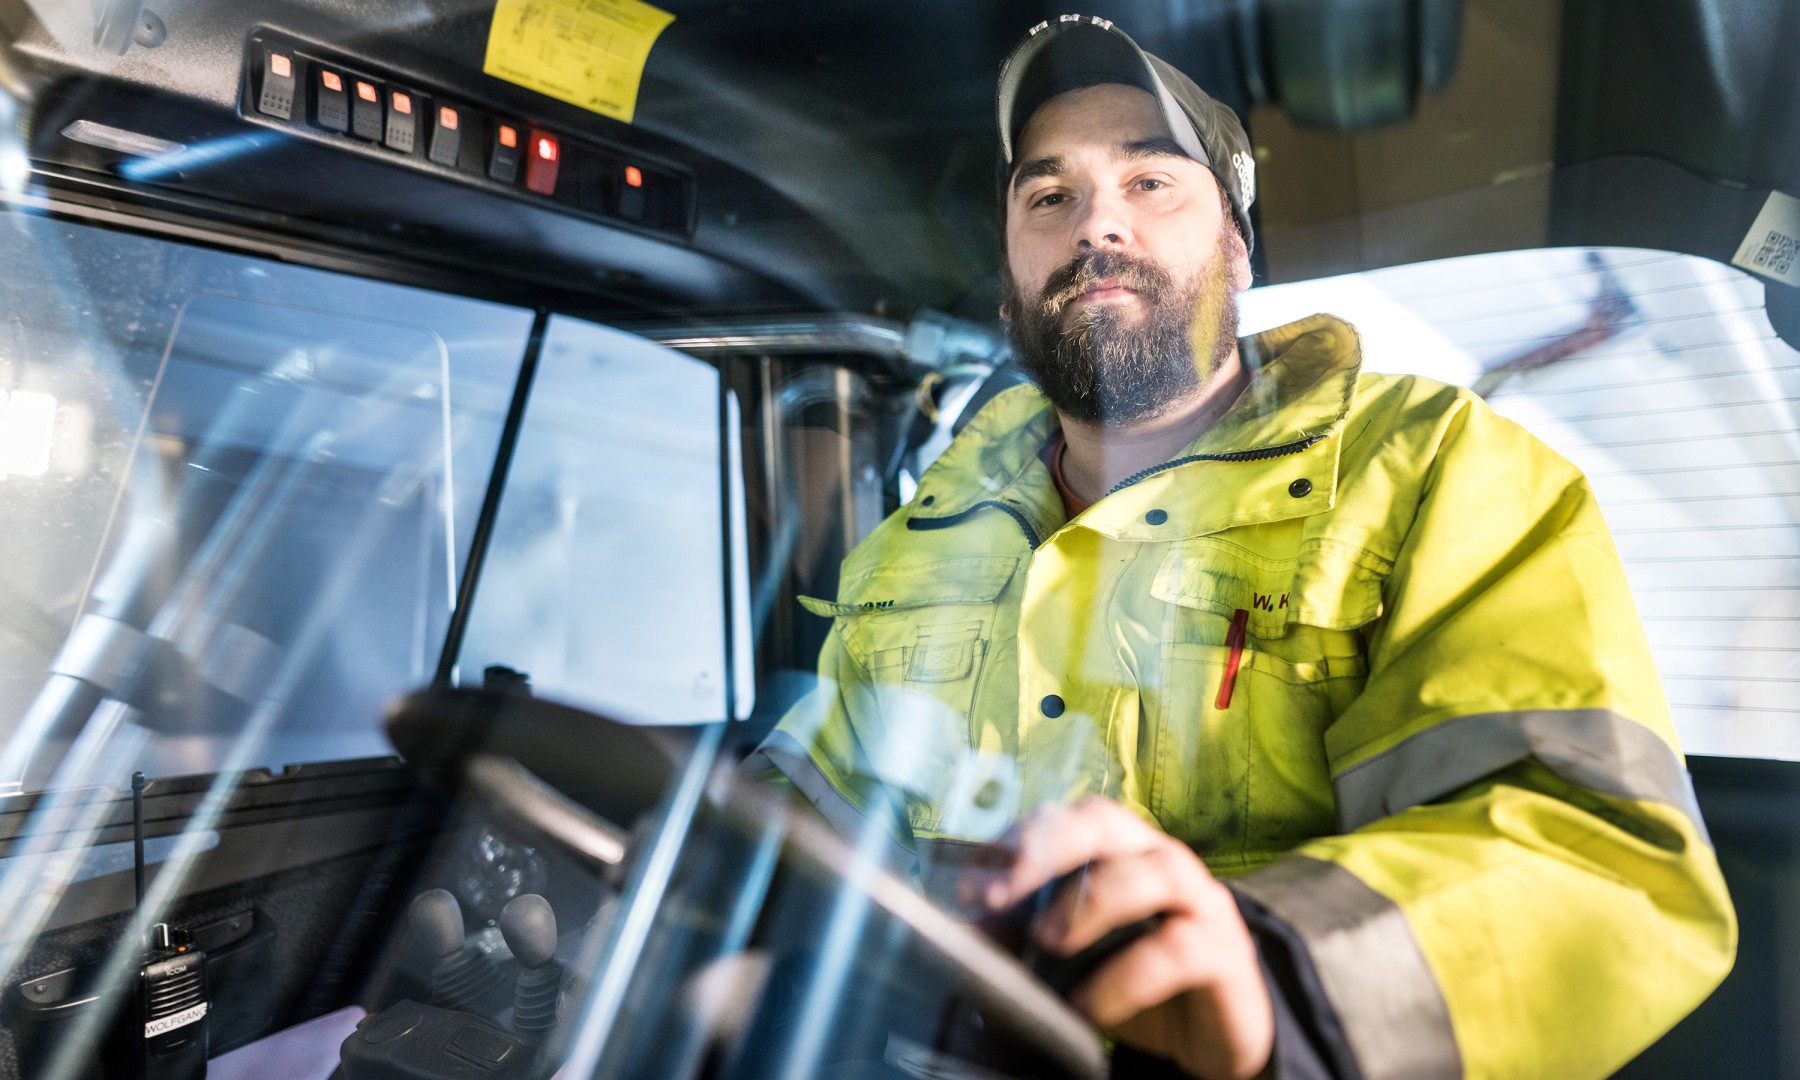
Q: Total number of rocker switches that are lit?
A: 8